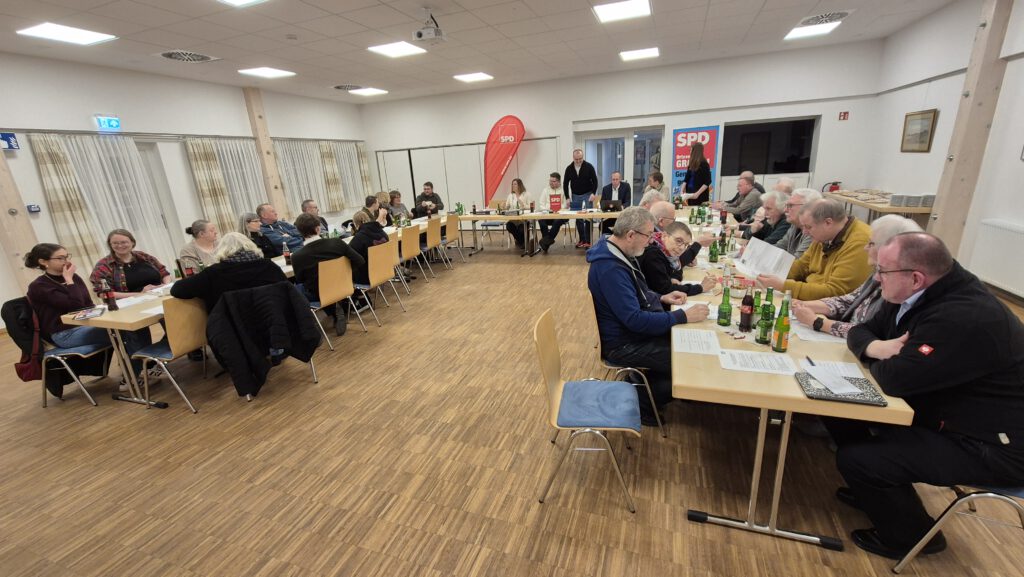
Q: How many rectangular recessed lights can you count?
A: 9